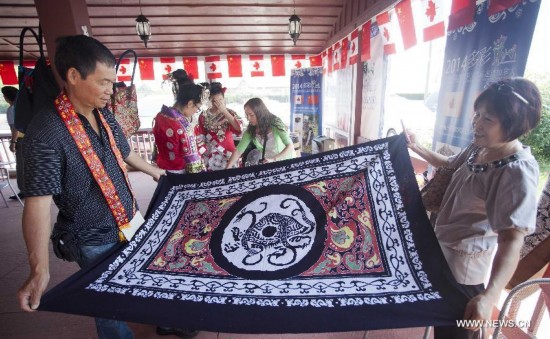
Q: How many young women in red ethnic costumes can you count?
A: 2